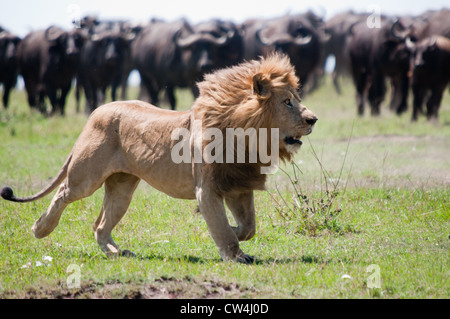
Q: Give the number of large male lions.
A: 1